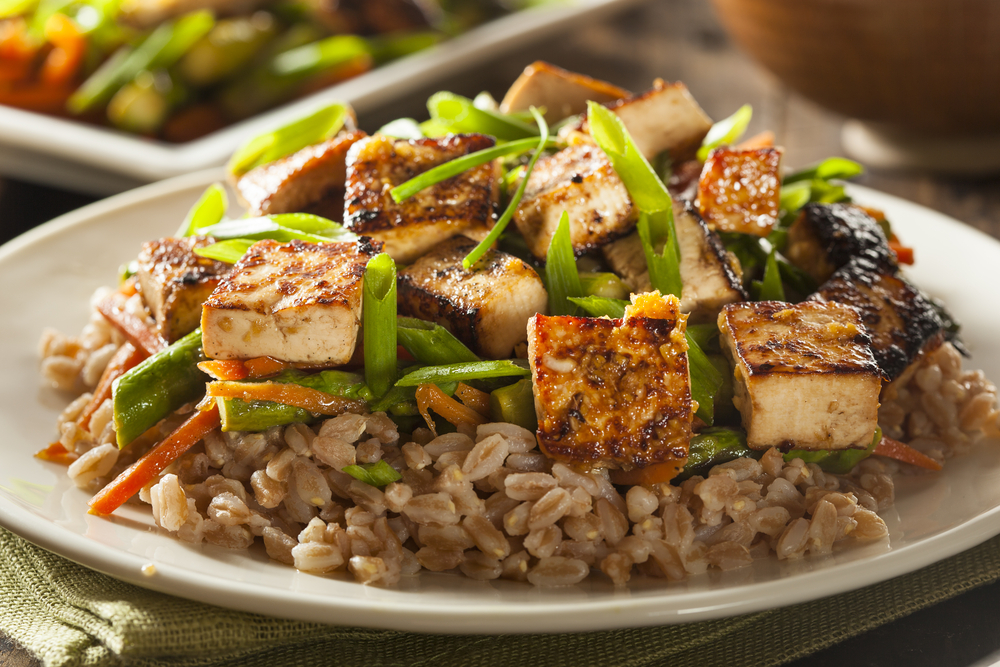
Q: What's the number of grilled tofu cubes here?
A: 14